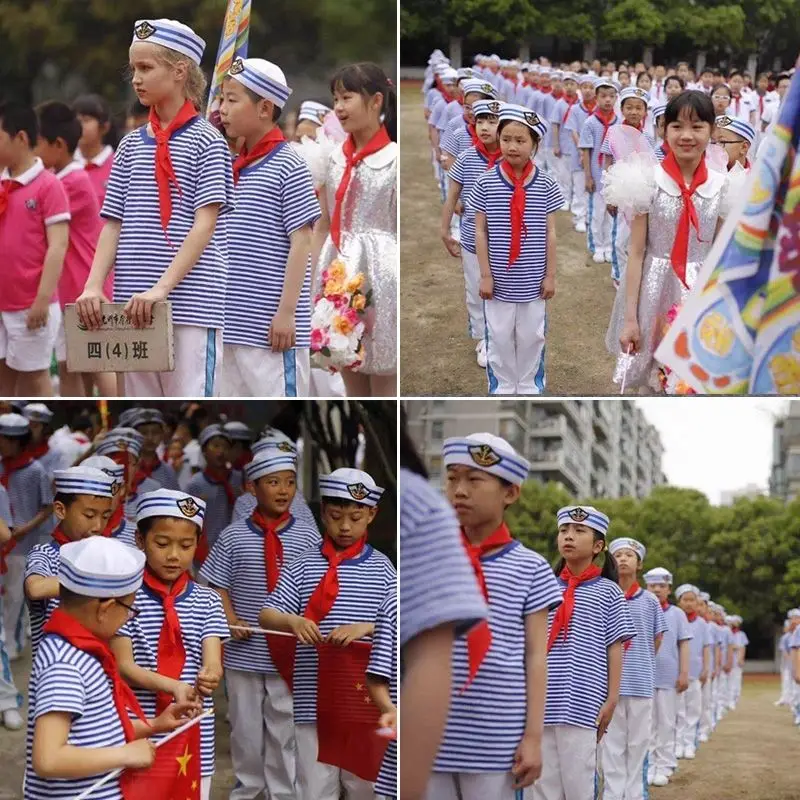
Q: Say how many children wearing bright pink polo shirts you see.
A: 3